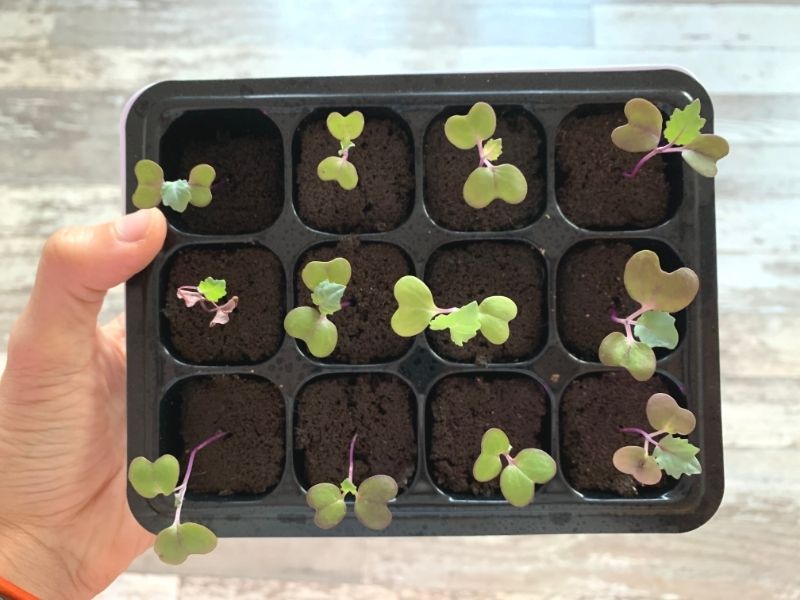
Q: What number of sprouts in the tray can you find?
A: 12